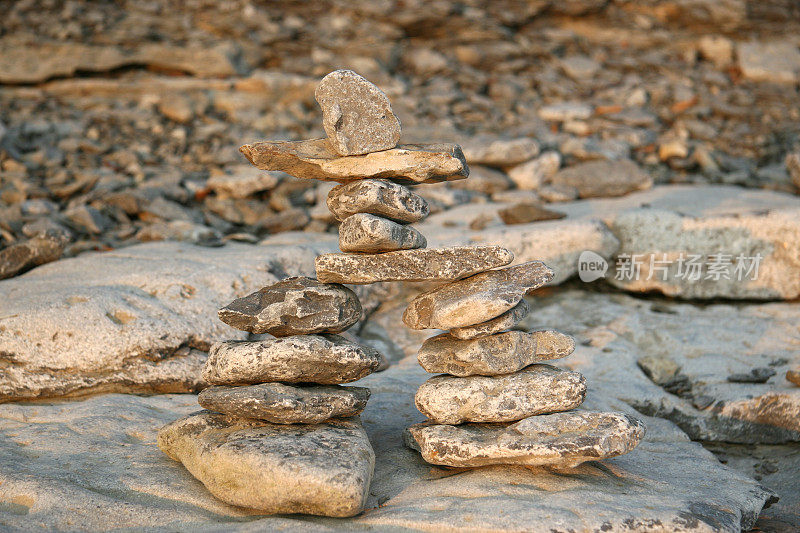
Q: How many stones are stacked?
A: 14